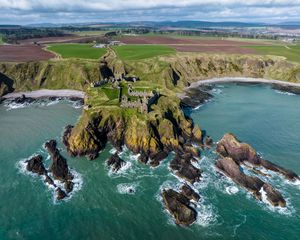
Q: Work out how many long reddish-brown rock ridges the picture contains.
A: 2